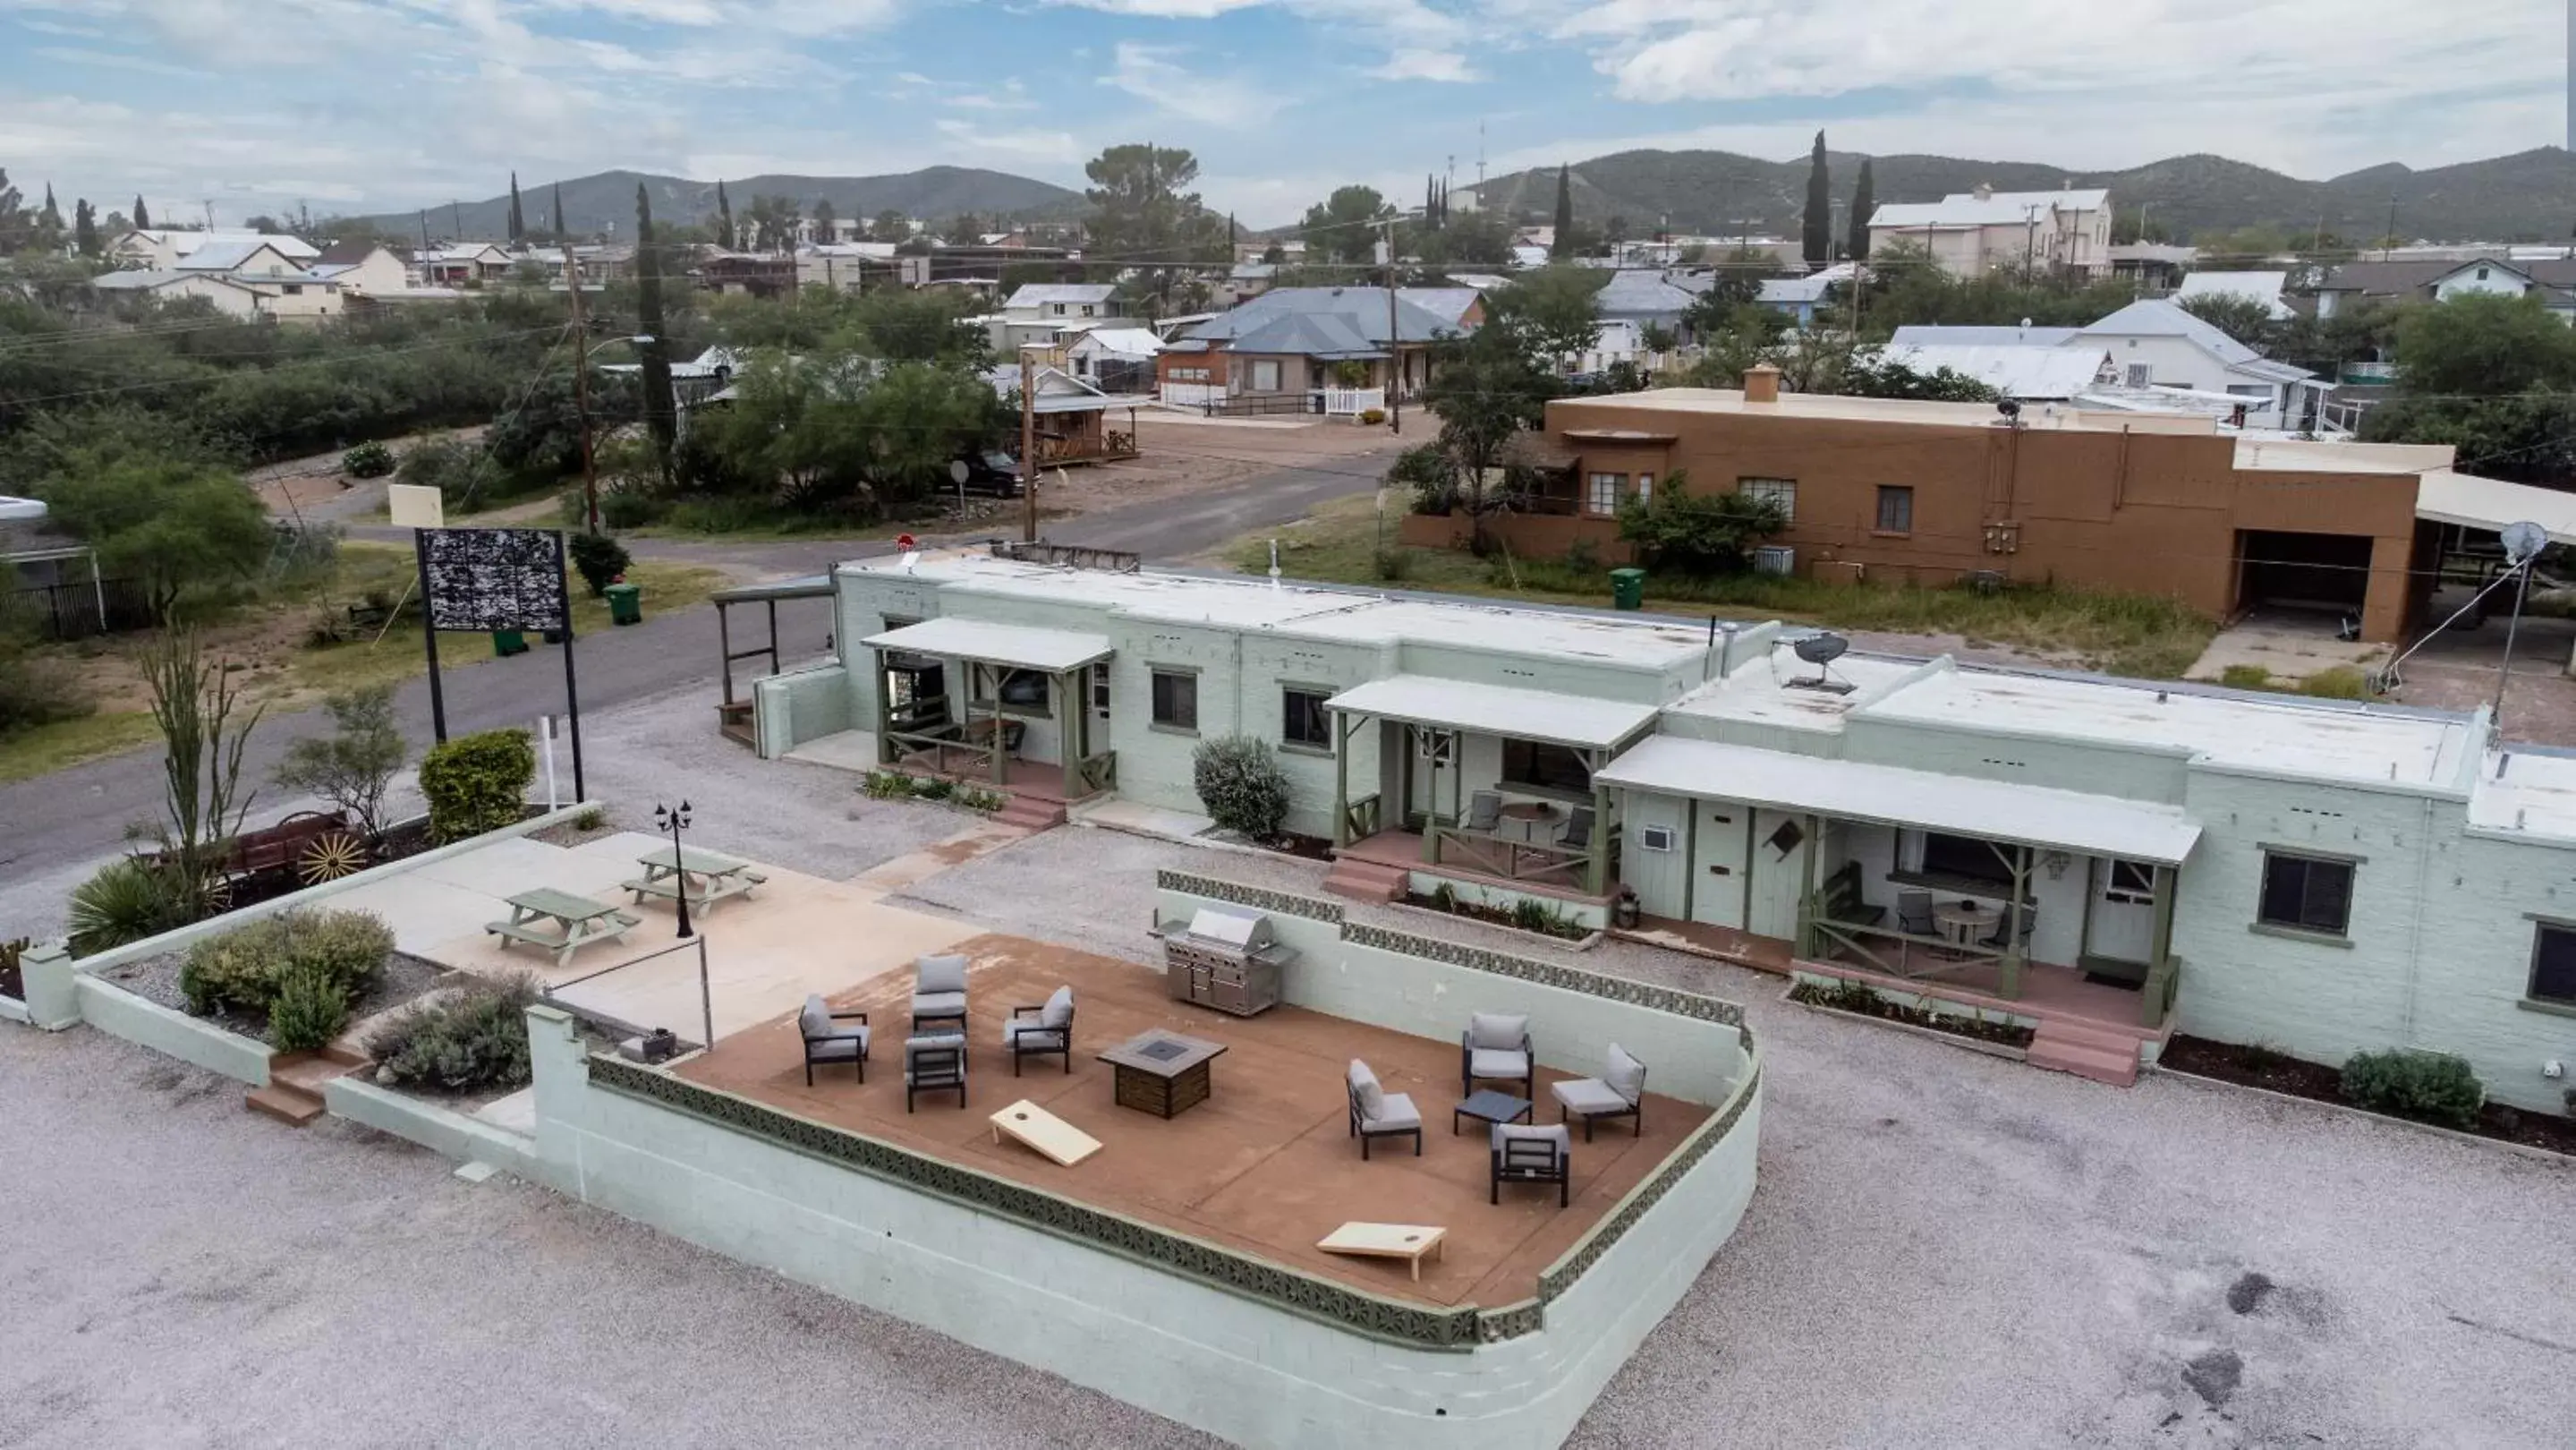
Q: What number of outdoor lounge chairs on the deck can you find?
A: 8